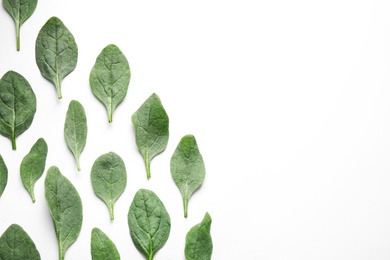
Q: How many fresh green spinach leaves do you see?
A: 15